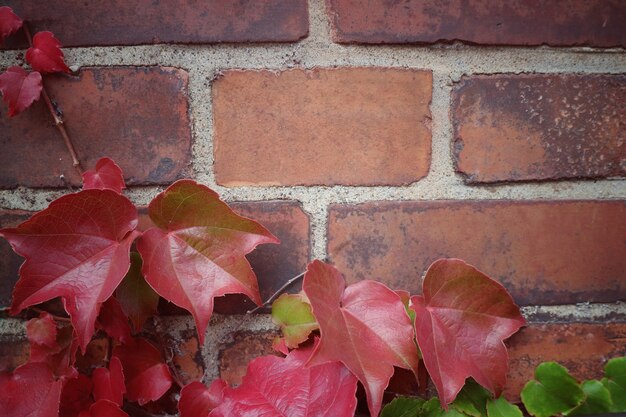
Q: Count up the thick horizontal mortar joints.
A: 3